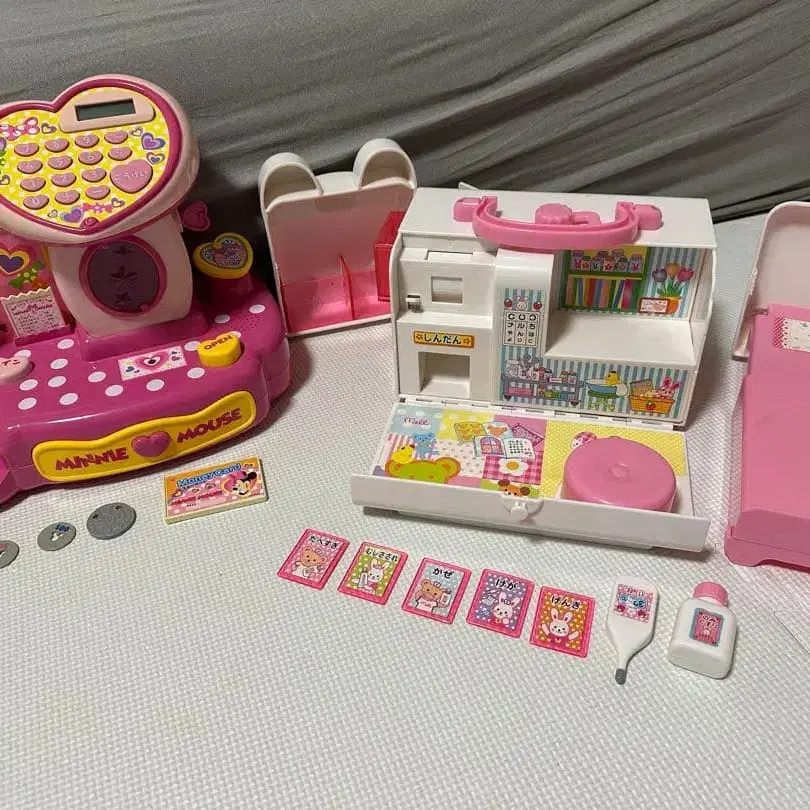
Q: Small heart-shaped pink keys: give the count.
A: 14